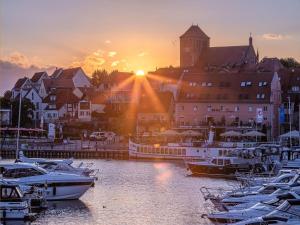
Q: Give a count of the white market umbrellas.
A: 5